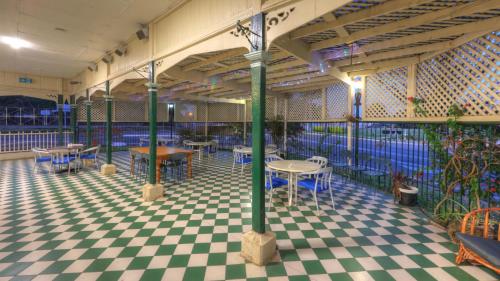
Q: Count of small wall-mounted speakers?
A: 4